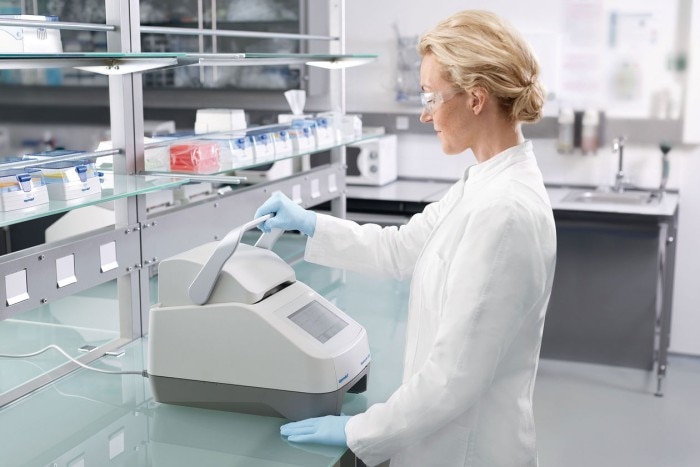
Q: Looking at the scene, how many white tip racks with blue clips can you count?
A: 7